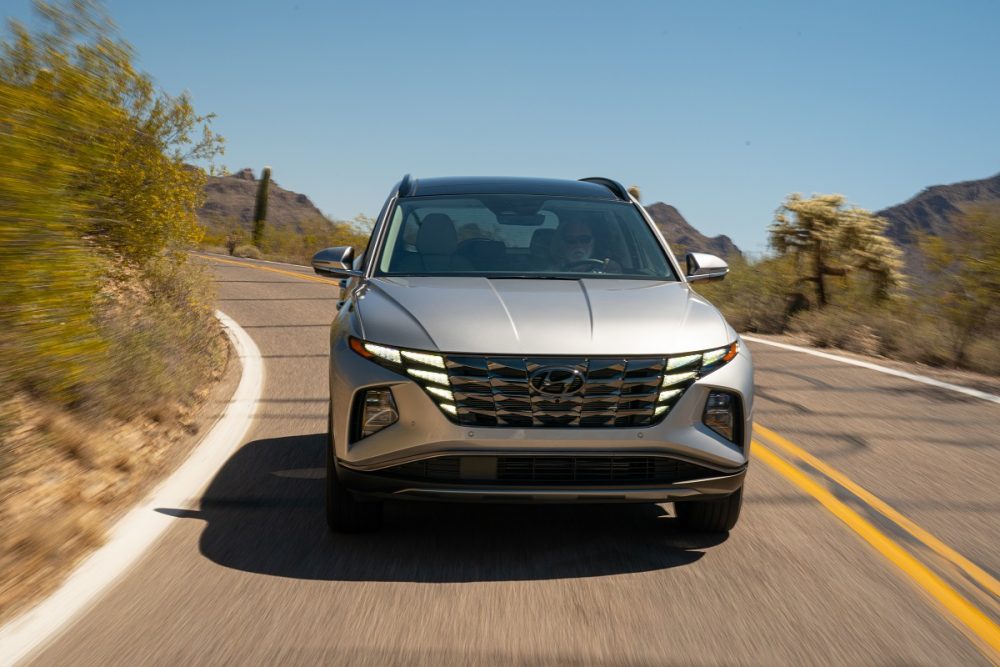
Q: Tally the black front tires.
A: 2